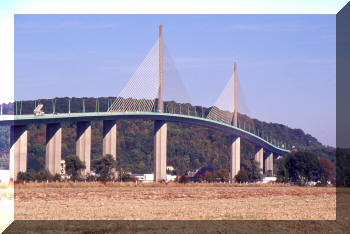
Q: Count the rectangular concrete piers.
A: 8